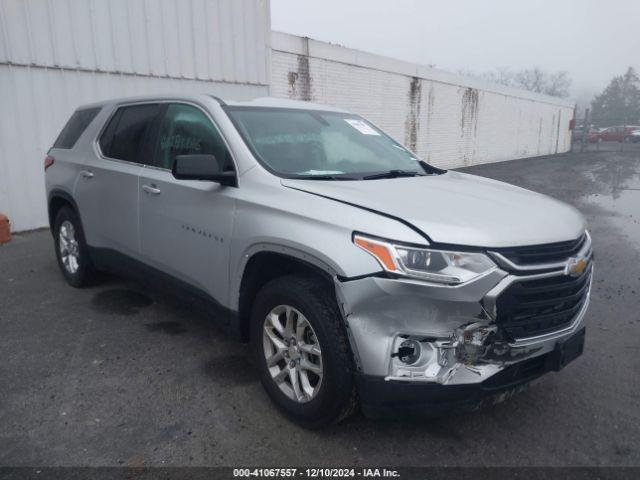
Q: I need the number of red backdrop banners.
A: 0